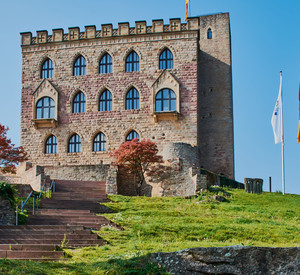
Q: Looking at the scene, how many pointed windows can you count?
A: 13